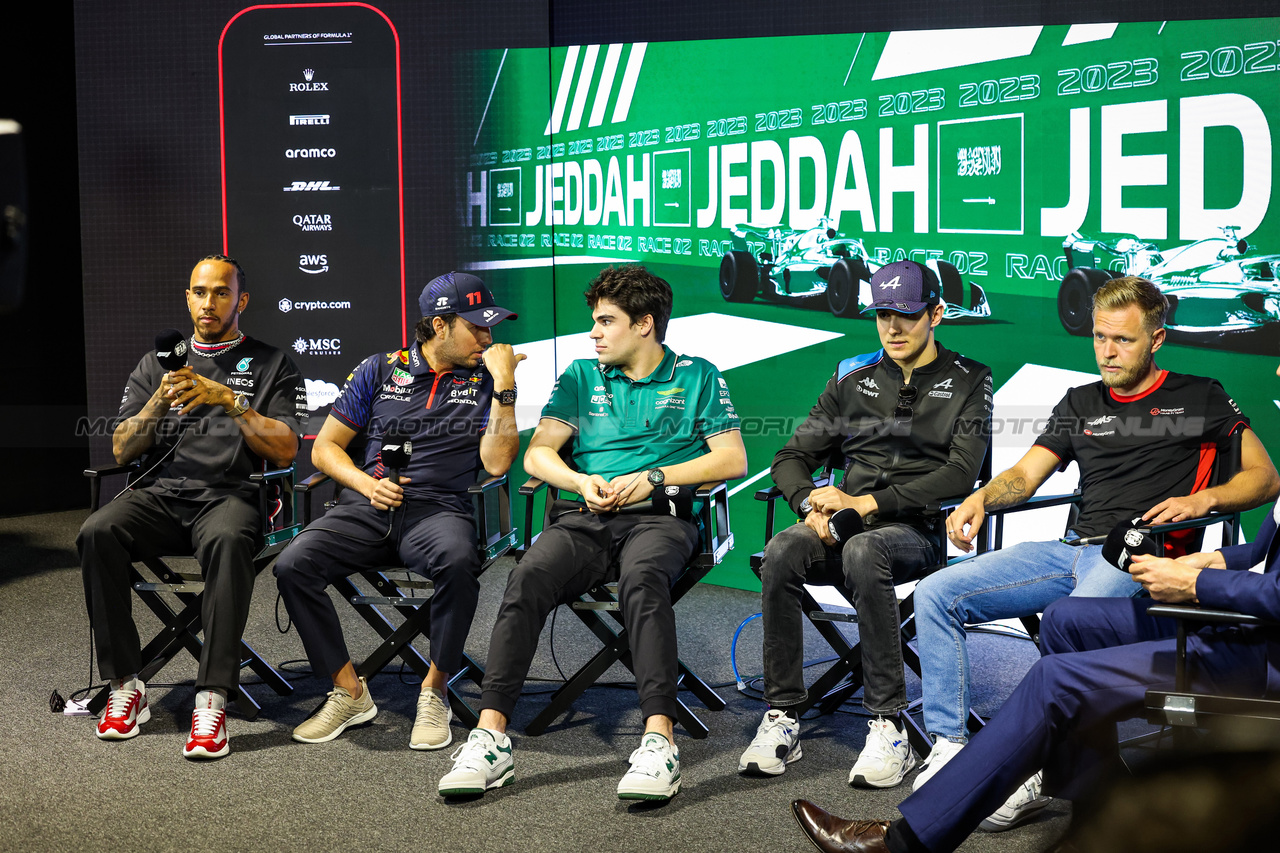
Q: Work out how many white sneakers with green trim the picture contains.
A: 2